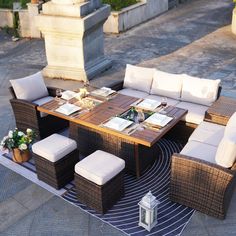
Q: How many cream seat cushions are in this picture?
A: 8